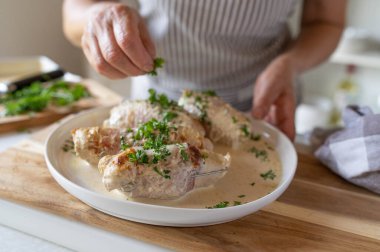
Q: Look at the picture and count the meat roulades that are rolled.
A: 4